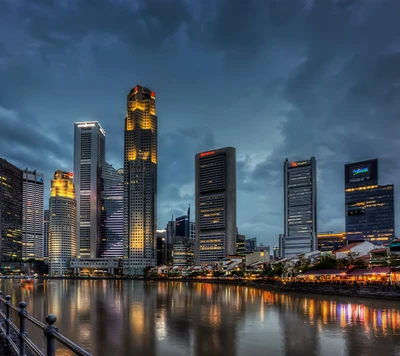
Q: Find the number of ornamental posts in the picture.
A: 4